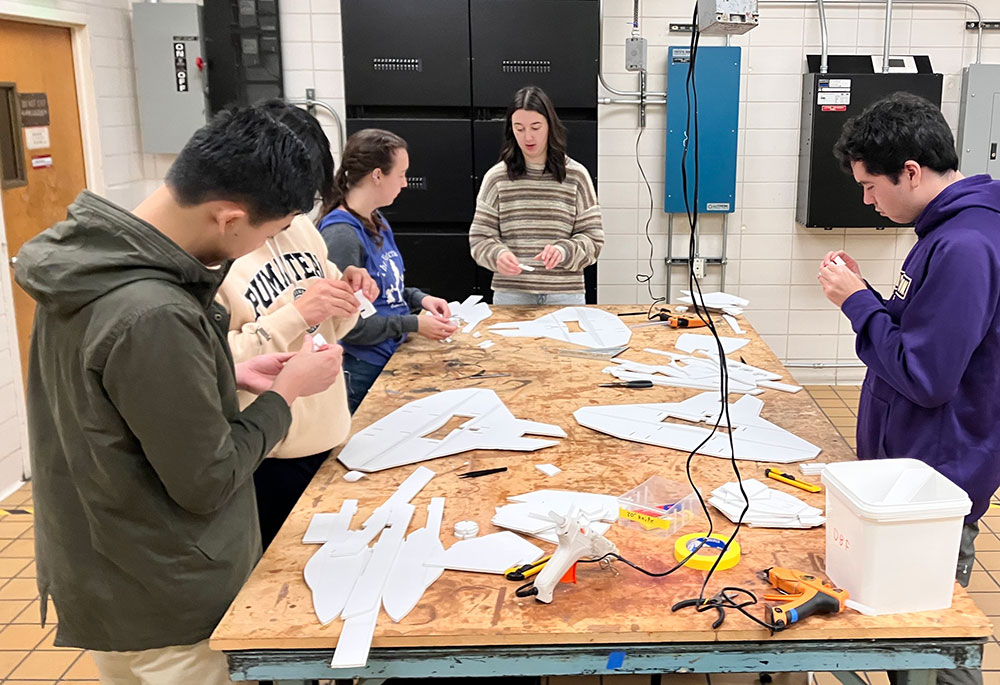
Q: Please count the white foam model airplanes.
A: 3